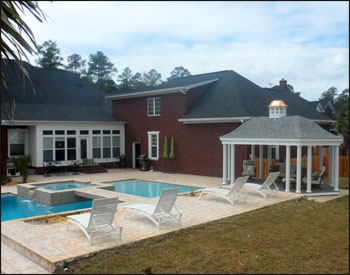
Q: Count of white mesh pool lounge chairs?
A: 4